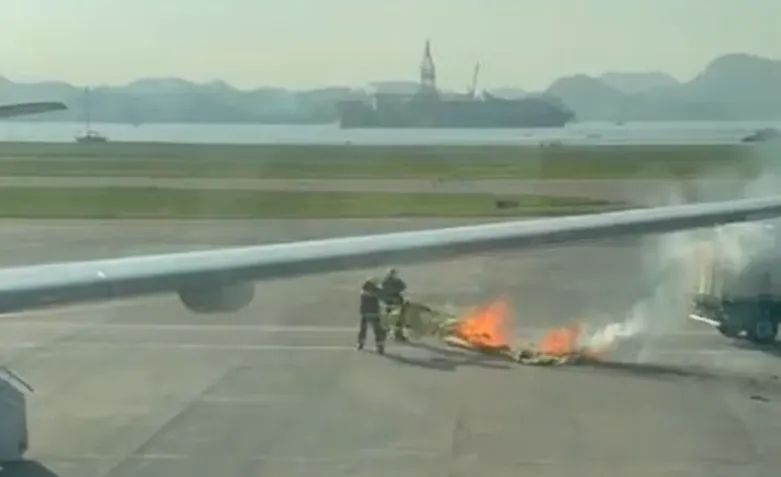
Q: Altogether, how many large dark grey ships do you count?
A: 1